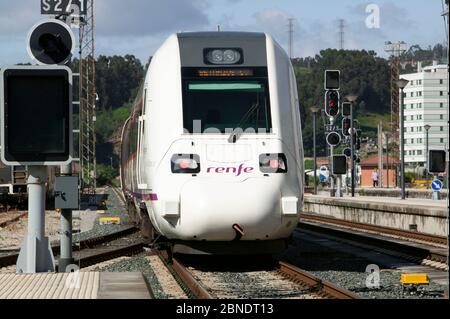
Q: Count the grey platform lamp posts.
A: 4